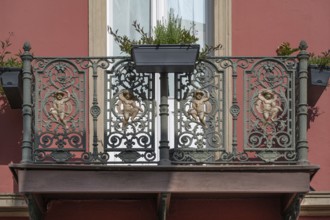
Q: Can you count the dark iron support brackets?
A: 3